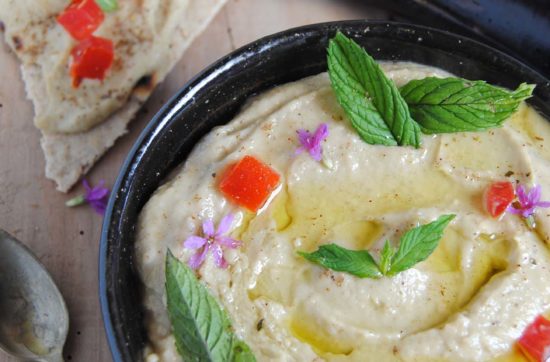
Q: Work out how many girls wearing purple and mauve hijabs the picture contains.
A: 0